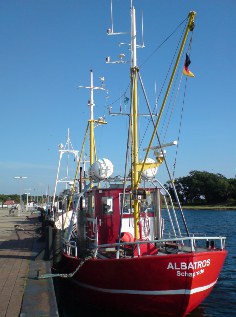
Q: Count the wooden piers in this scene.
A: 1